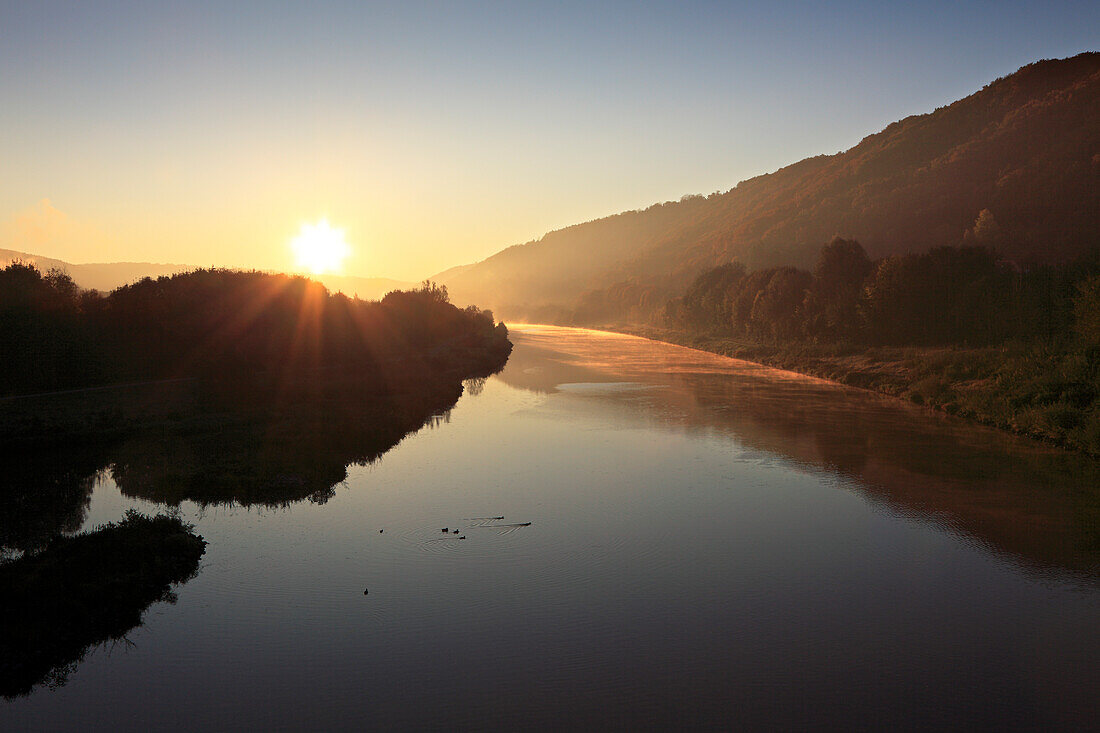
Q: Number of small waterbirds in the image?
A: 7